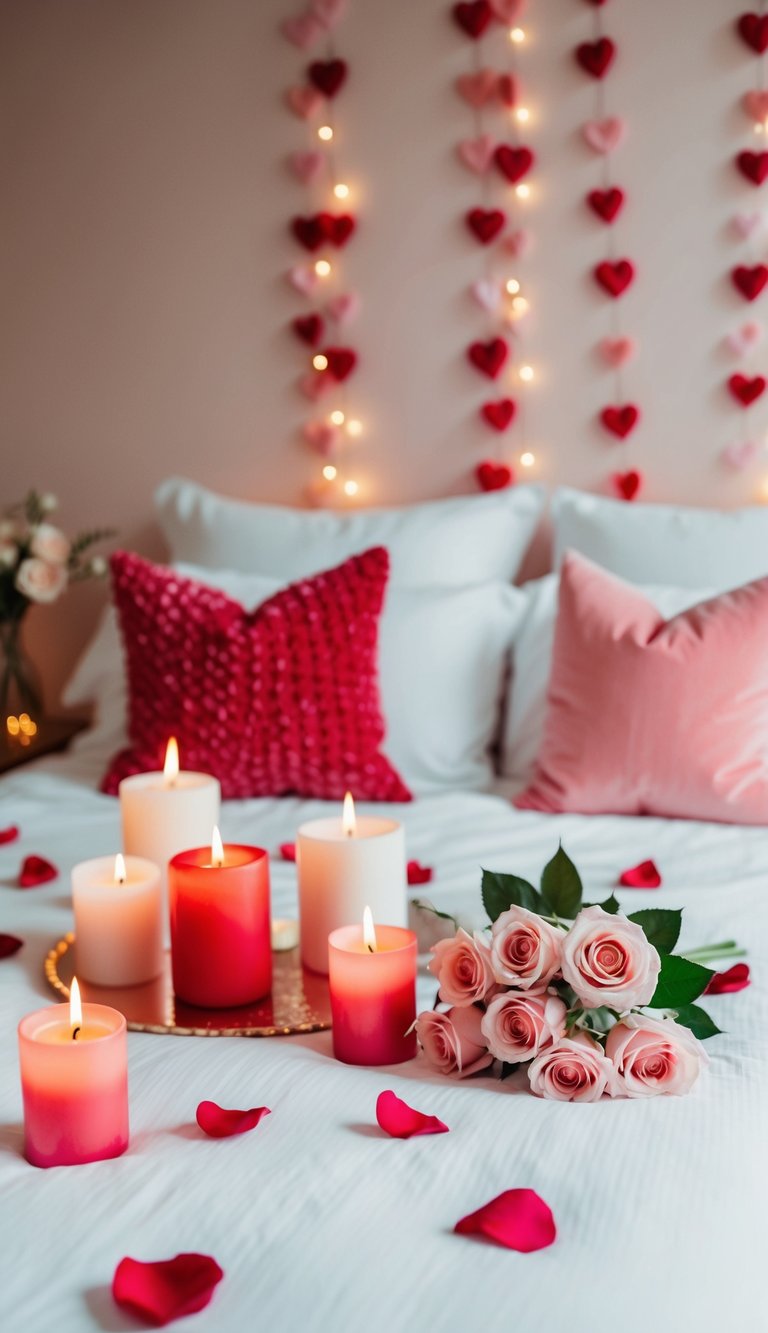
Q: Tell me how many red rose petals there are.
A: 11